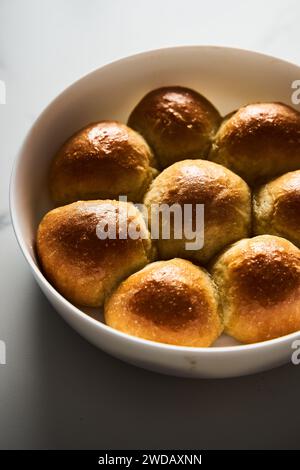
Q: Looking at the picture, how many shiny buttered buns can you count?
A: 8